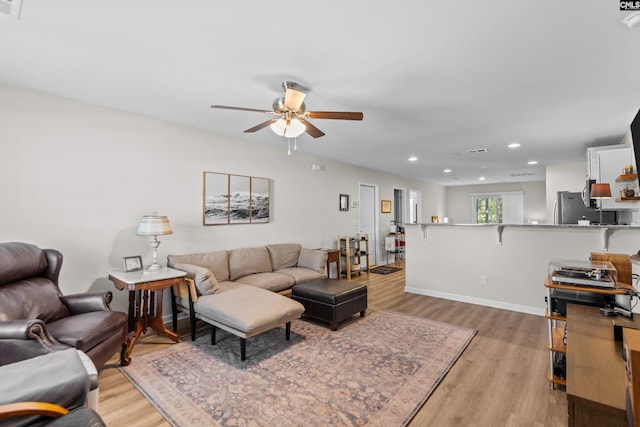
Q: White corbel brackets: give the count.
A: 3